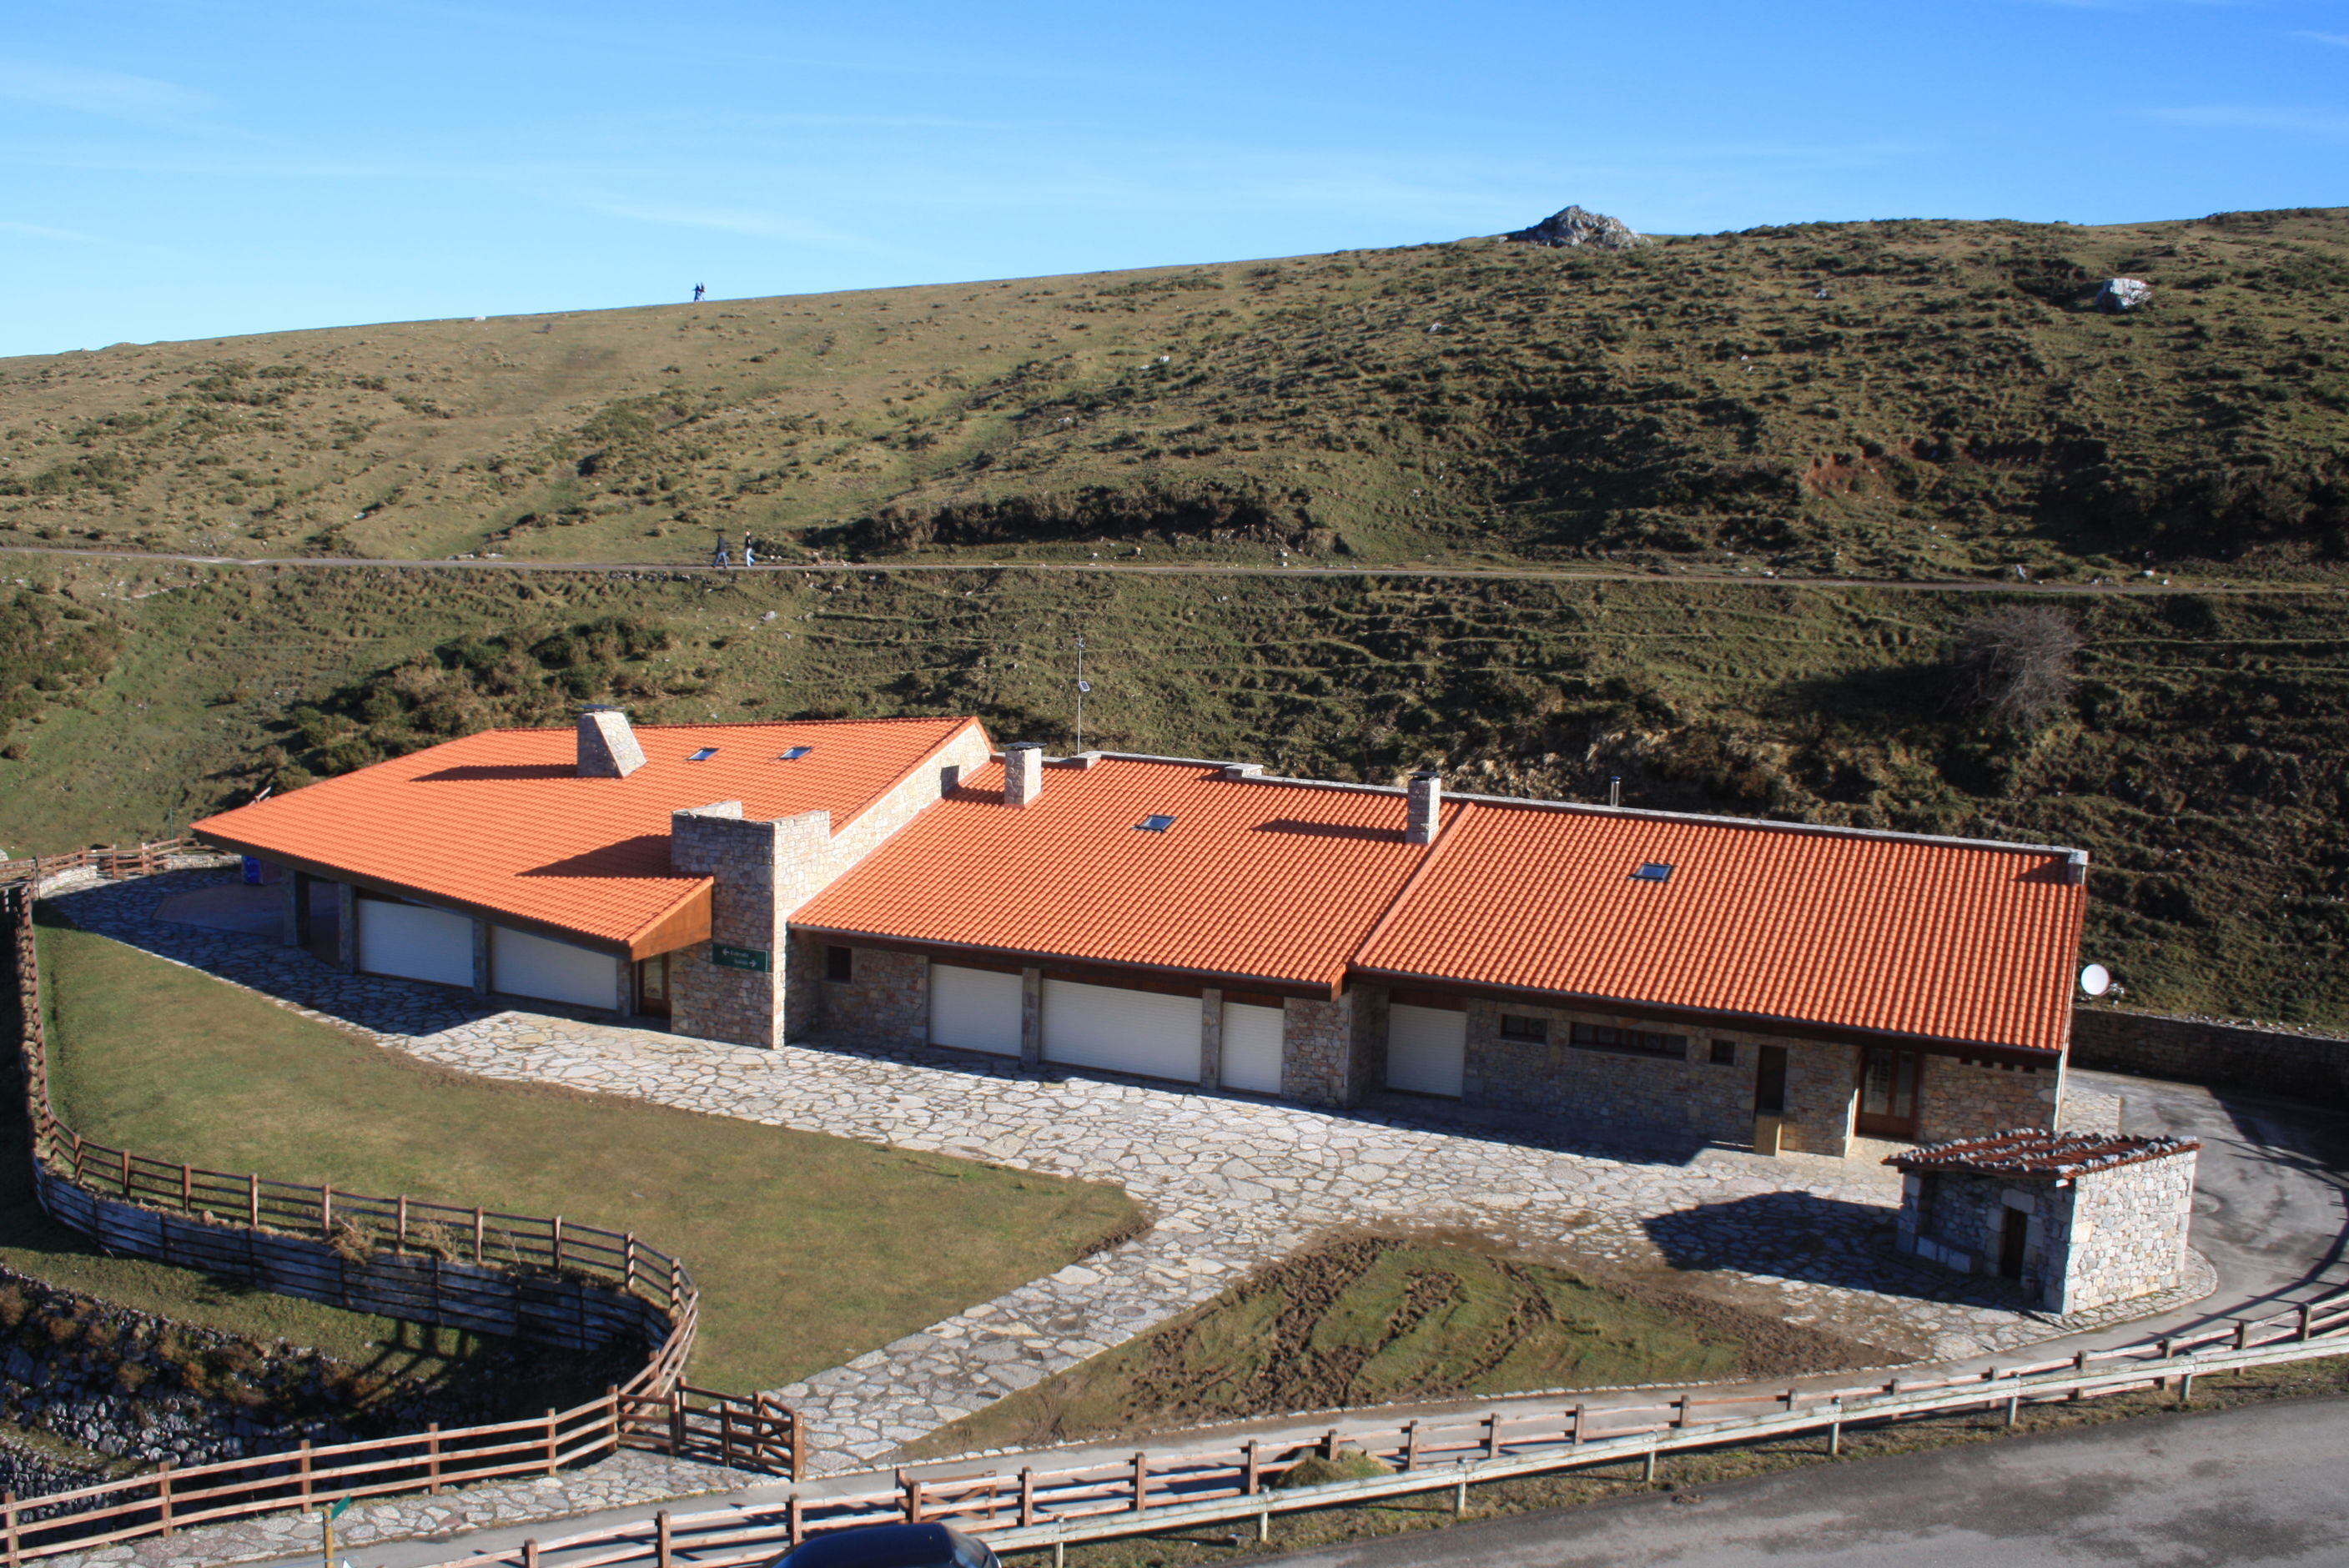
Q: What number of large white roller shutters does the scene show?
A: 6